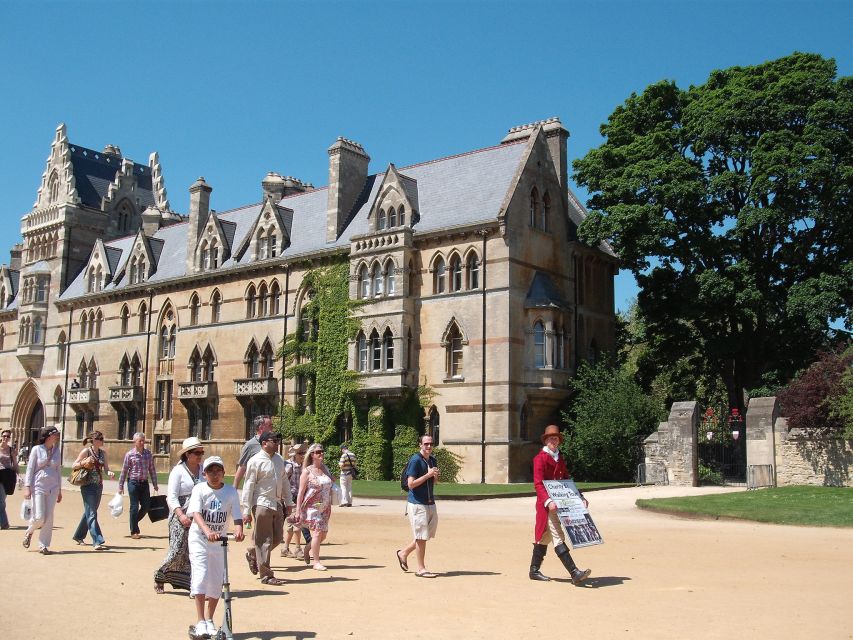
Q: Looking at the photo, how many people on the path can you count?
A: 13